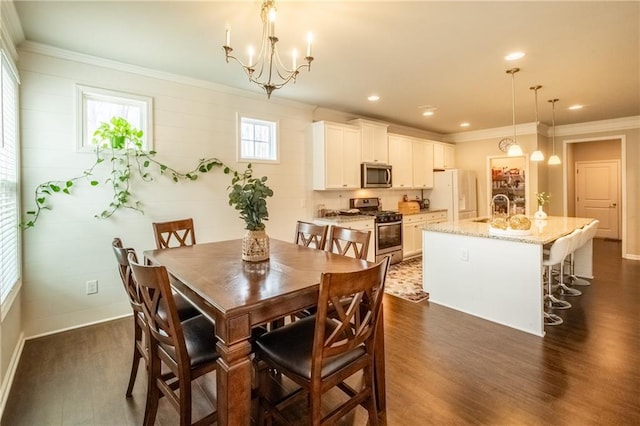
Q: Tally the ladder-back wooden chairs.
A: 6